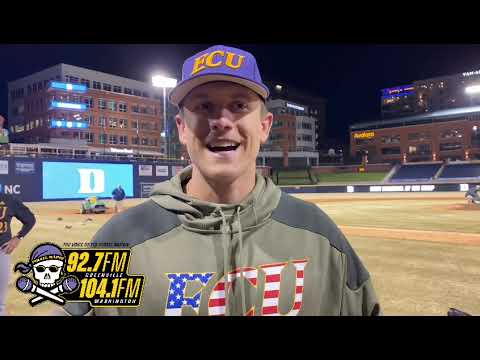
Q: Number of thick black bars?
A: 2